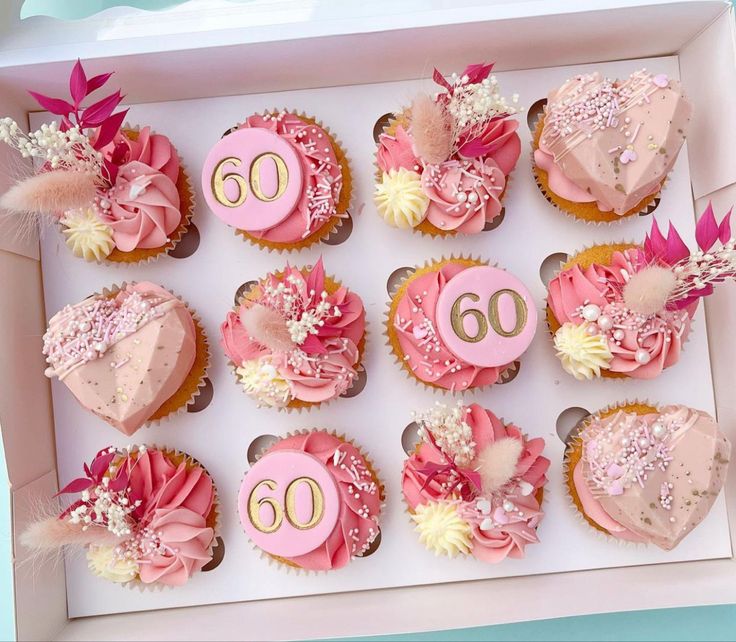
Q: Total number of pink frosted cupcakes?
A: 12